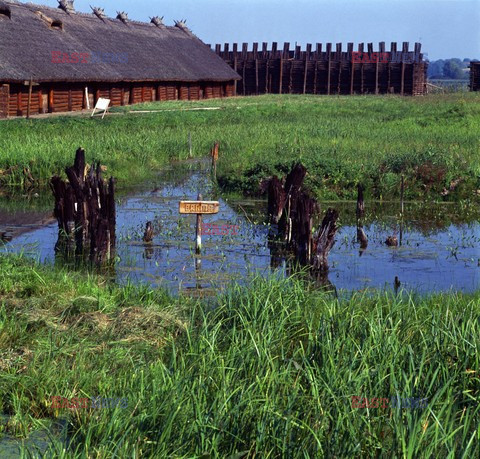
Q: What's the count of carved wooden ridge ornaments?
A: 5